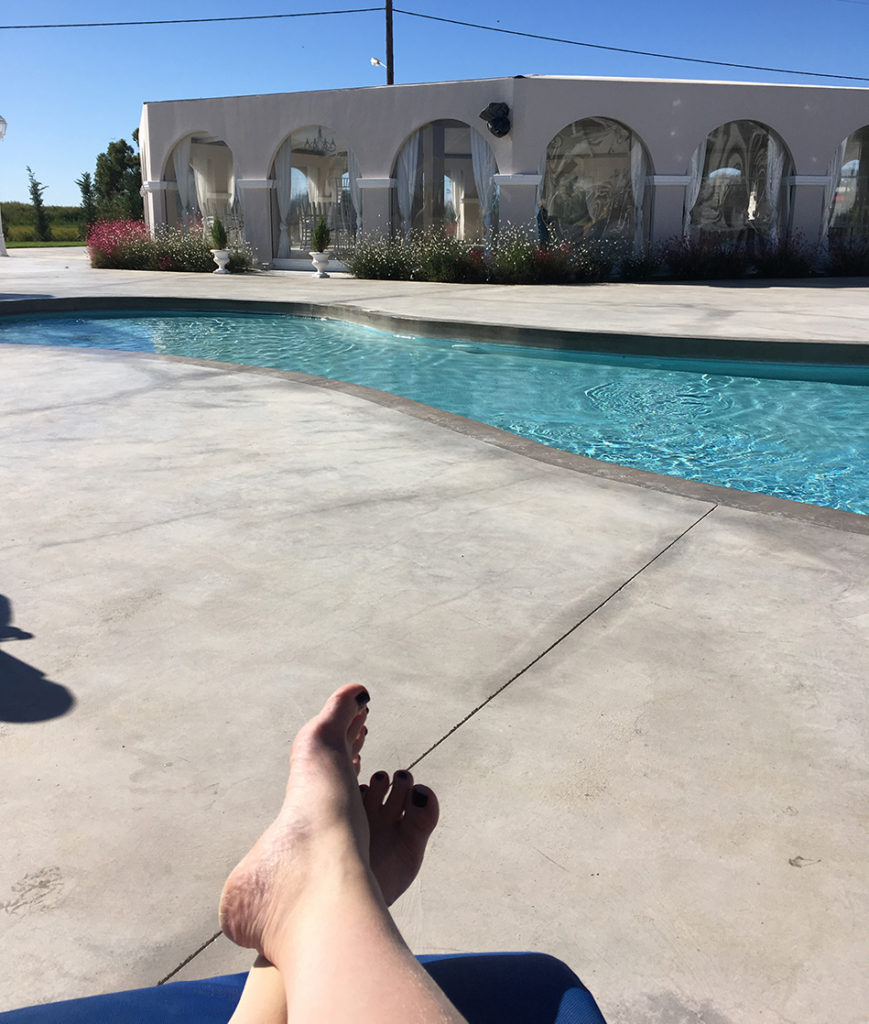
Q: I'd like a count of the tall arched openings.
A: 6